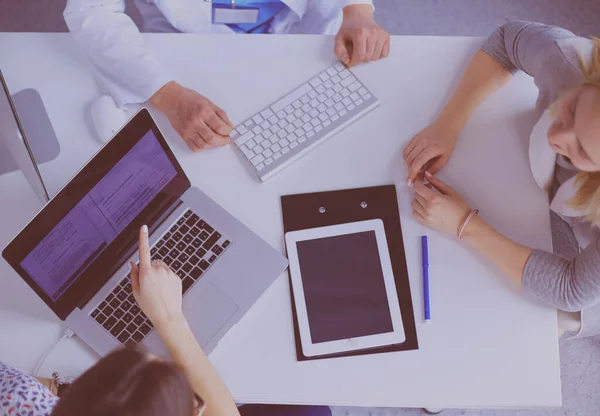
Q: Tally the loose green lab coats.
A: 0